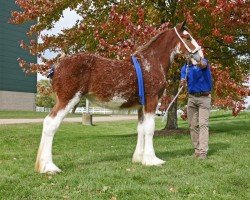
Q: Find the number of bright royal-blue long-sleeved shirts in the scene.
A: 1